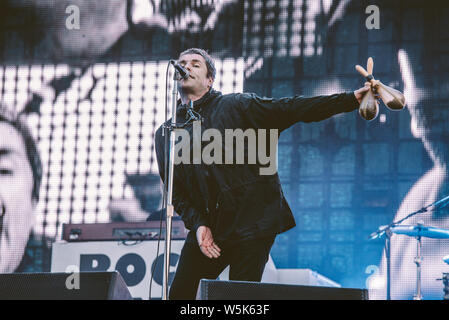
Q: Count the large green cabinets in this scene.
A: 0